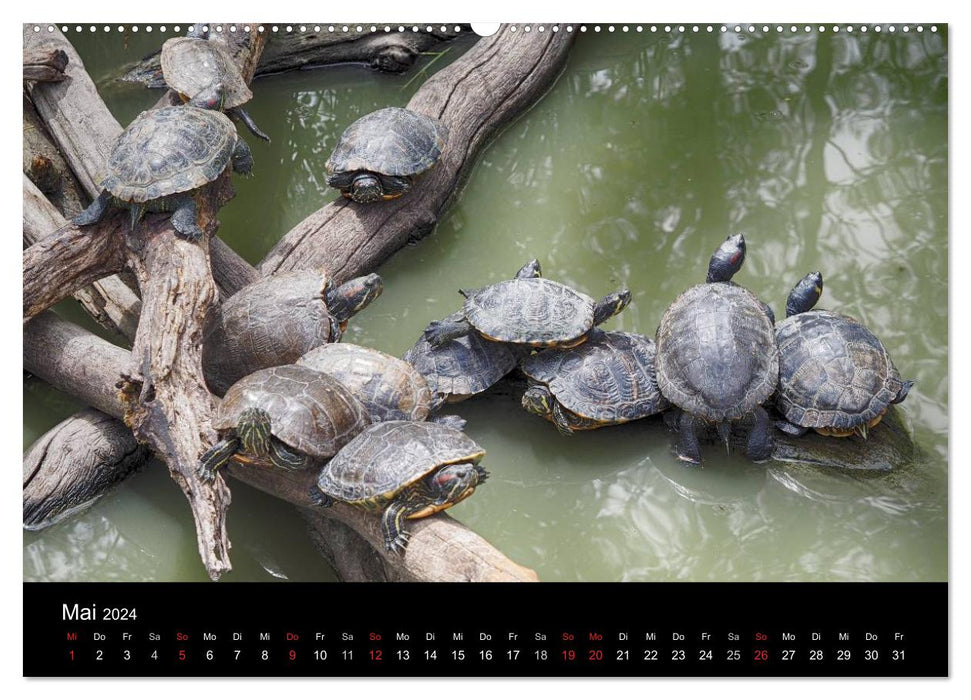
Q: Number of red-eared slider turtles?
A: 12